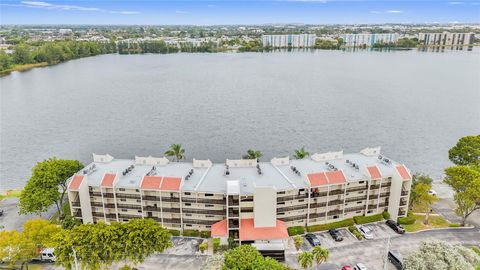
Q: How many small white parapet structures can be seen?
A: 7